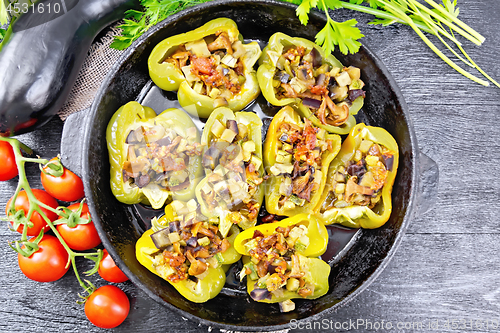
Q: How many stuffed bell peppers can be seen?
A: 8